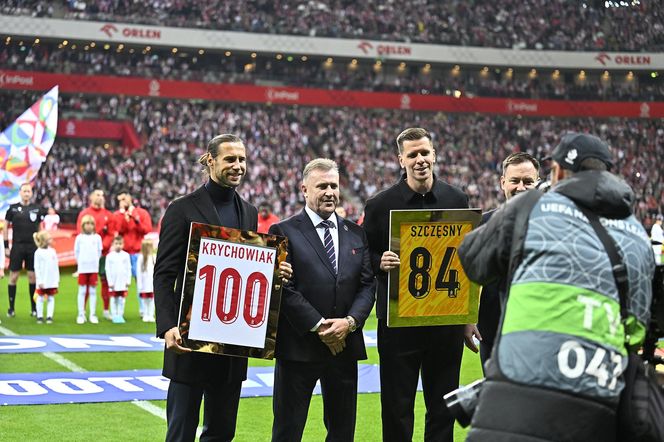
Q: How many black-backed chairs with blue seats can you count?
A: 0